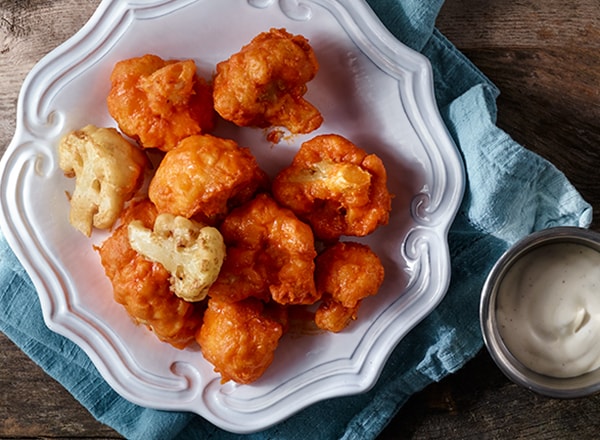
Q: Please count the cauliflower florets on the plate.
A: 10